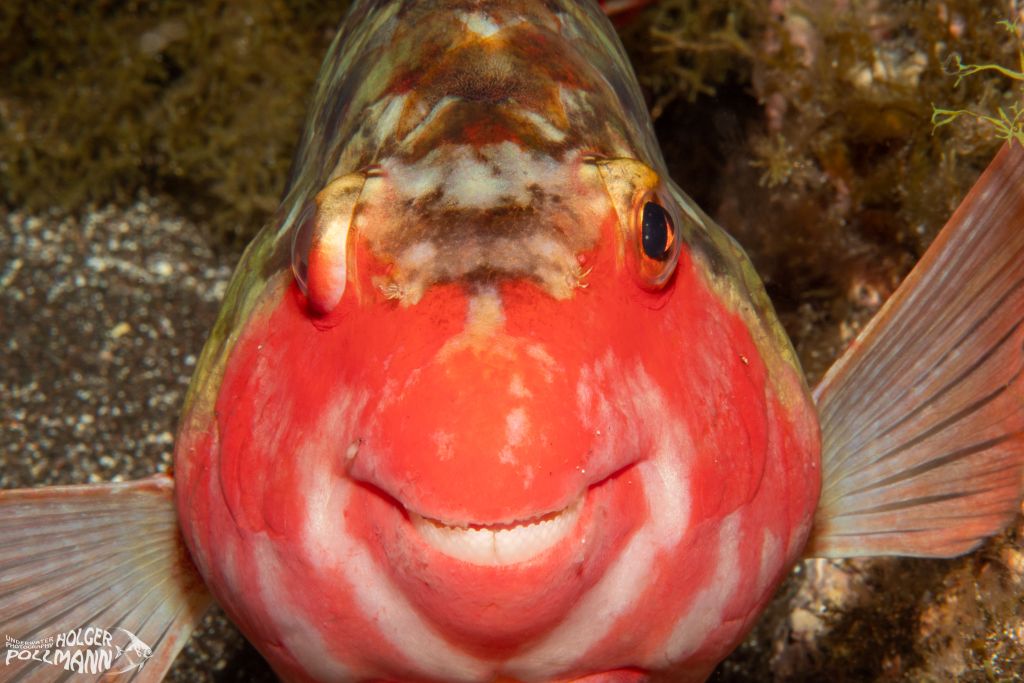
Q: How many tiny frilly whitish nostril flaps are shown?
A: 2